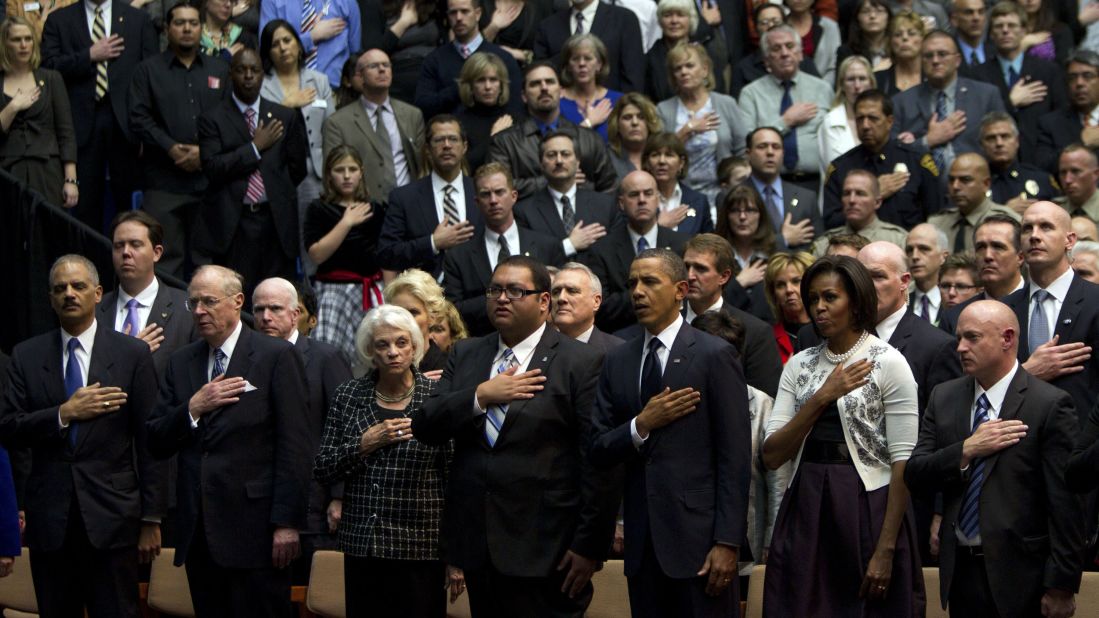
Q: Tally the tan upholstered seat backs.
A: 8